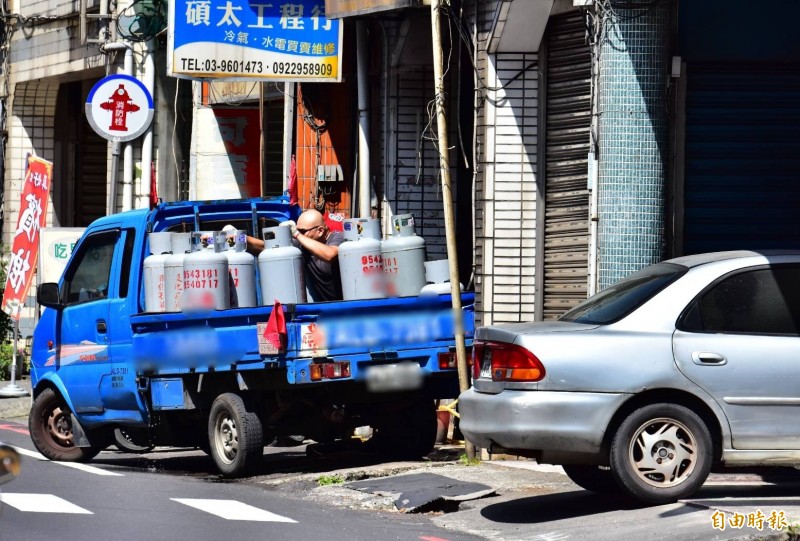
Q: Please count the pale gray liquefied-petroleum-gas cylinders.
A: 8